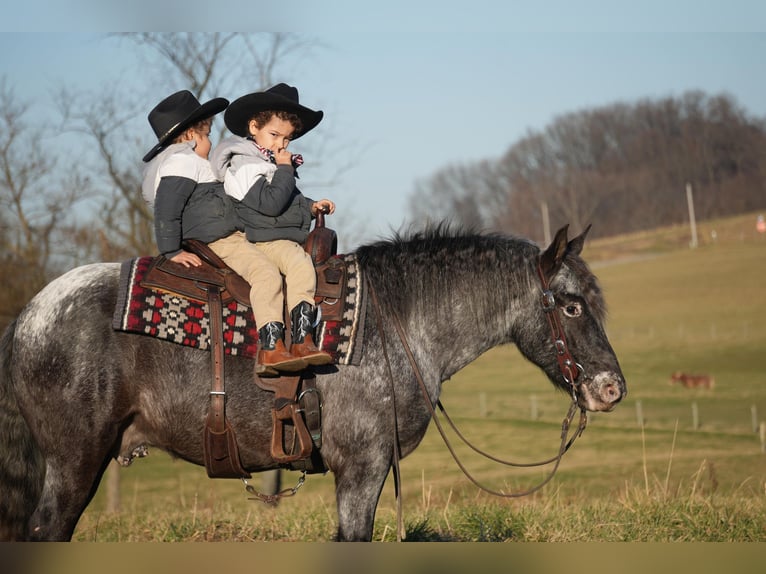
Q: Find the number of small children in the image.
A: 2